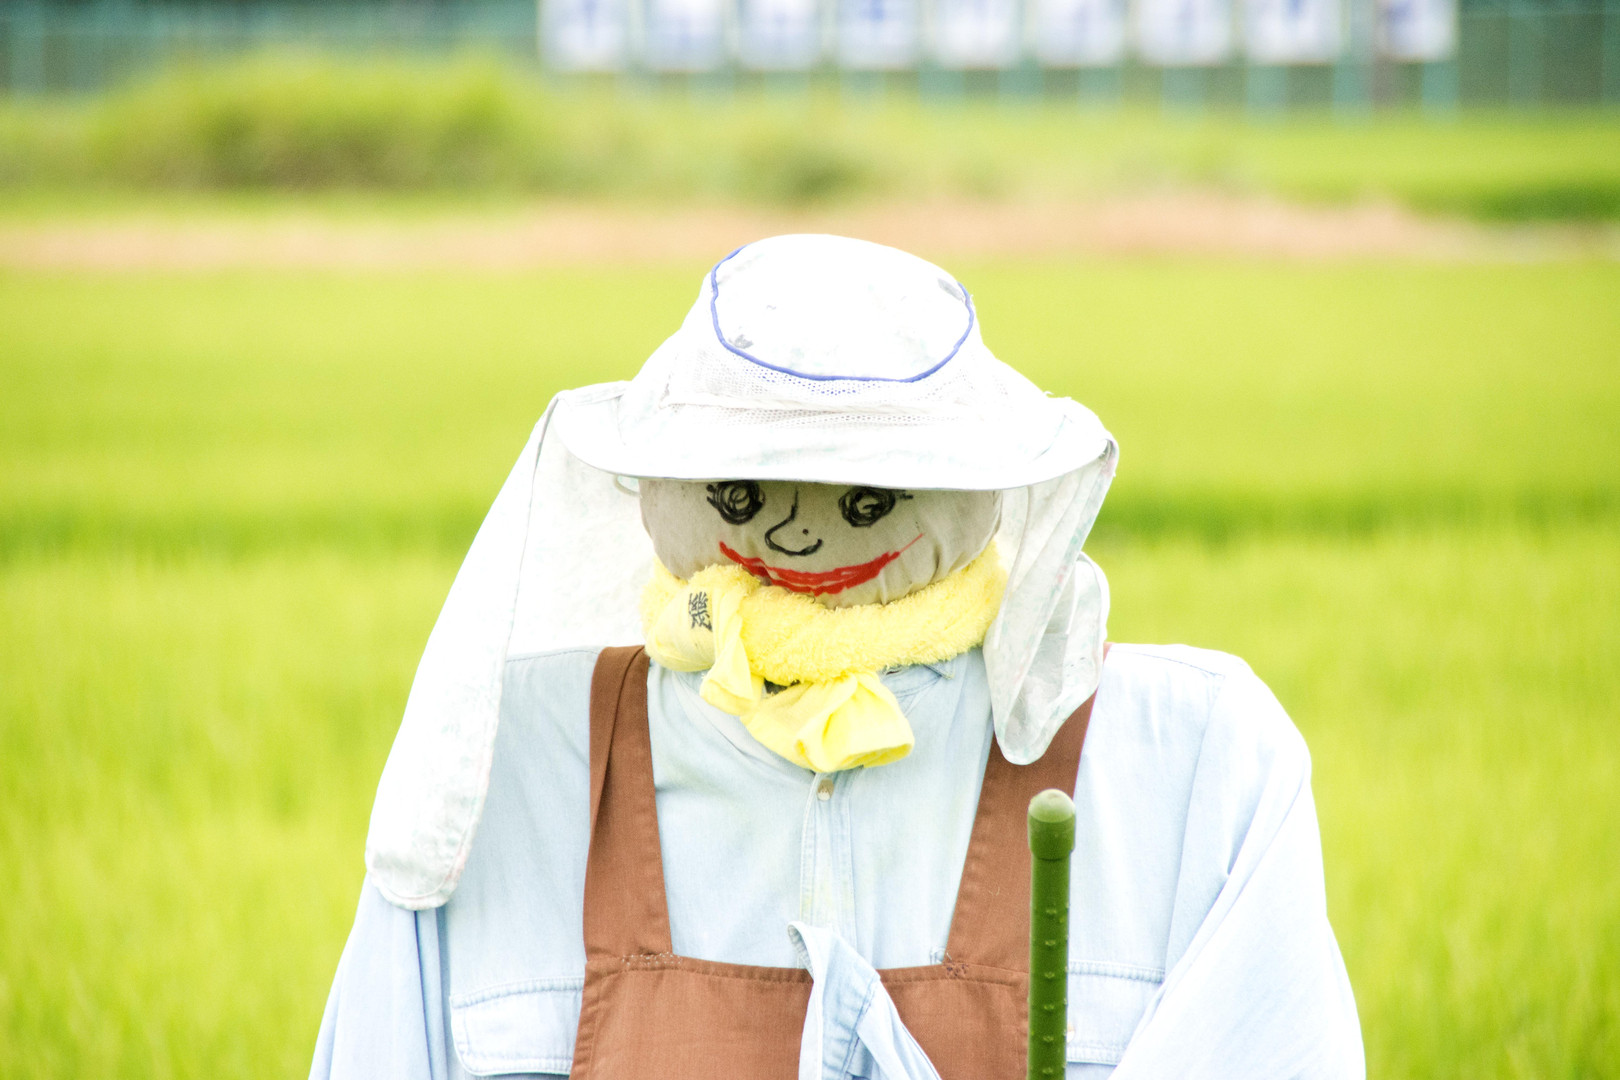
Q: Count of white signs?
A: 9